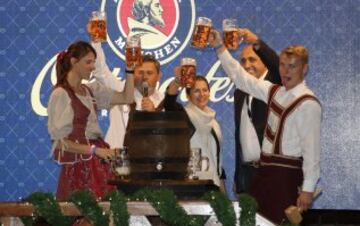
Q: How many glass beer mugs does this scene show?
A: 7